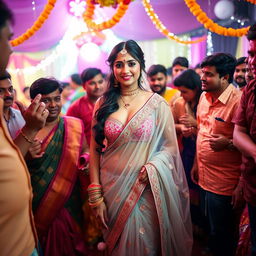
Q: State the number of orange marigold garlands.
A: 4